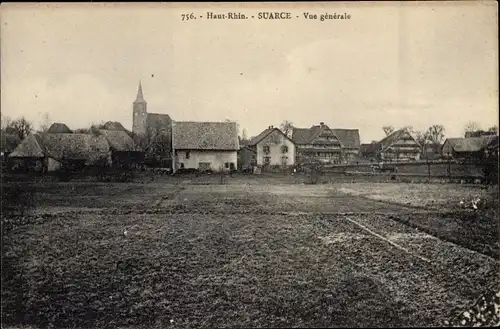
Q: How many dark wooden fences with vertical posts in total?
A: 1